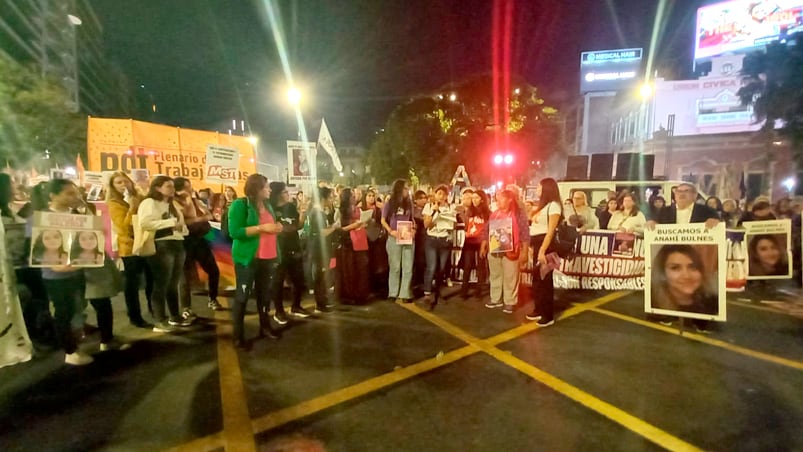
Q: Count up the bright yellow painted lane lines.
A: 4